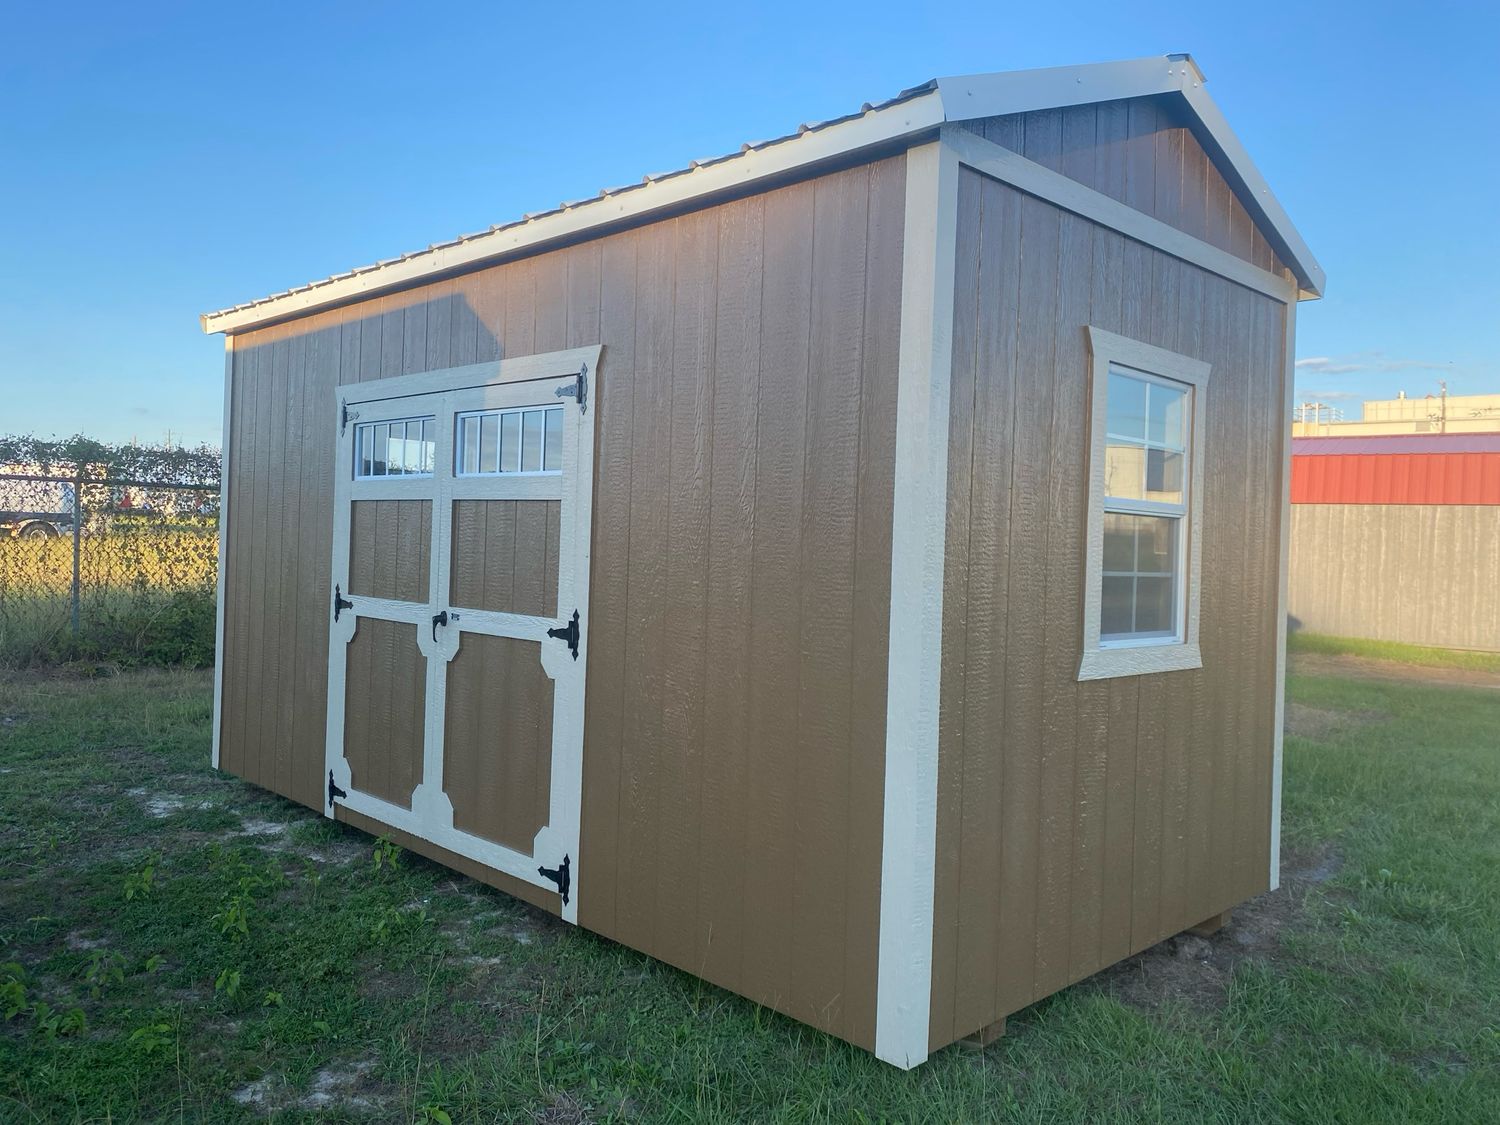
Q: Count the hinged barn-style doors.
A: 2